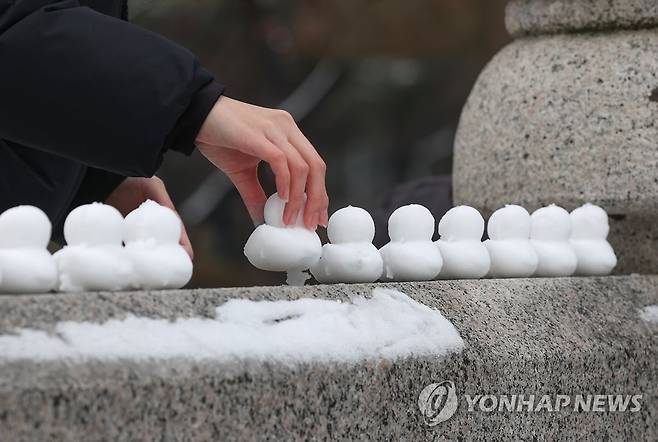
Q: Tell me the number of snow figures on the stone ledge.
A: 10